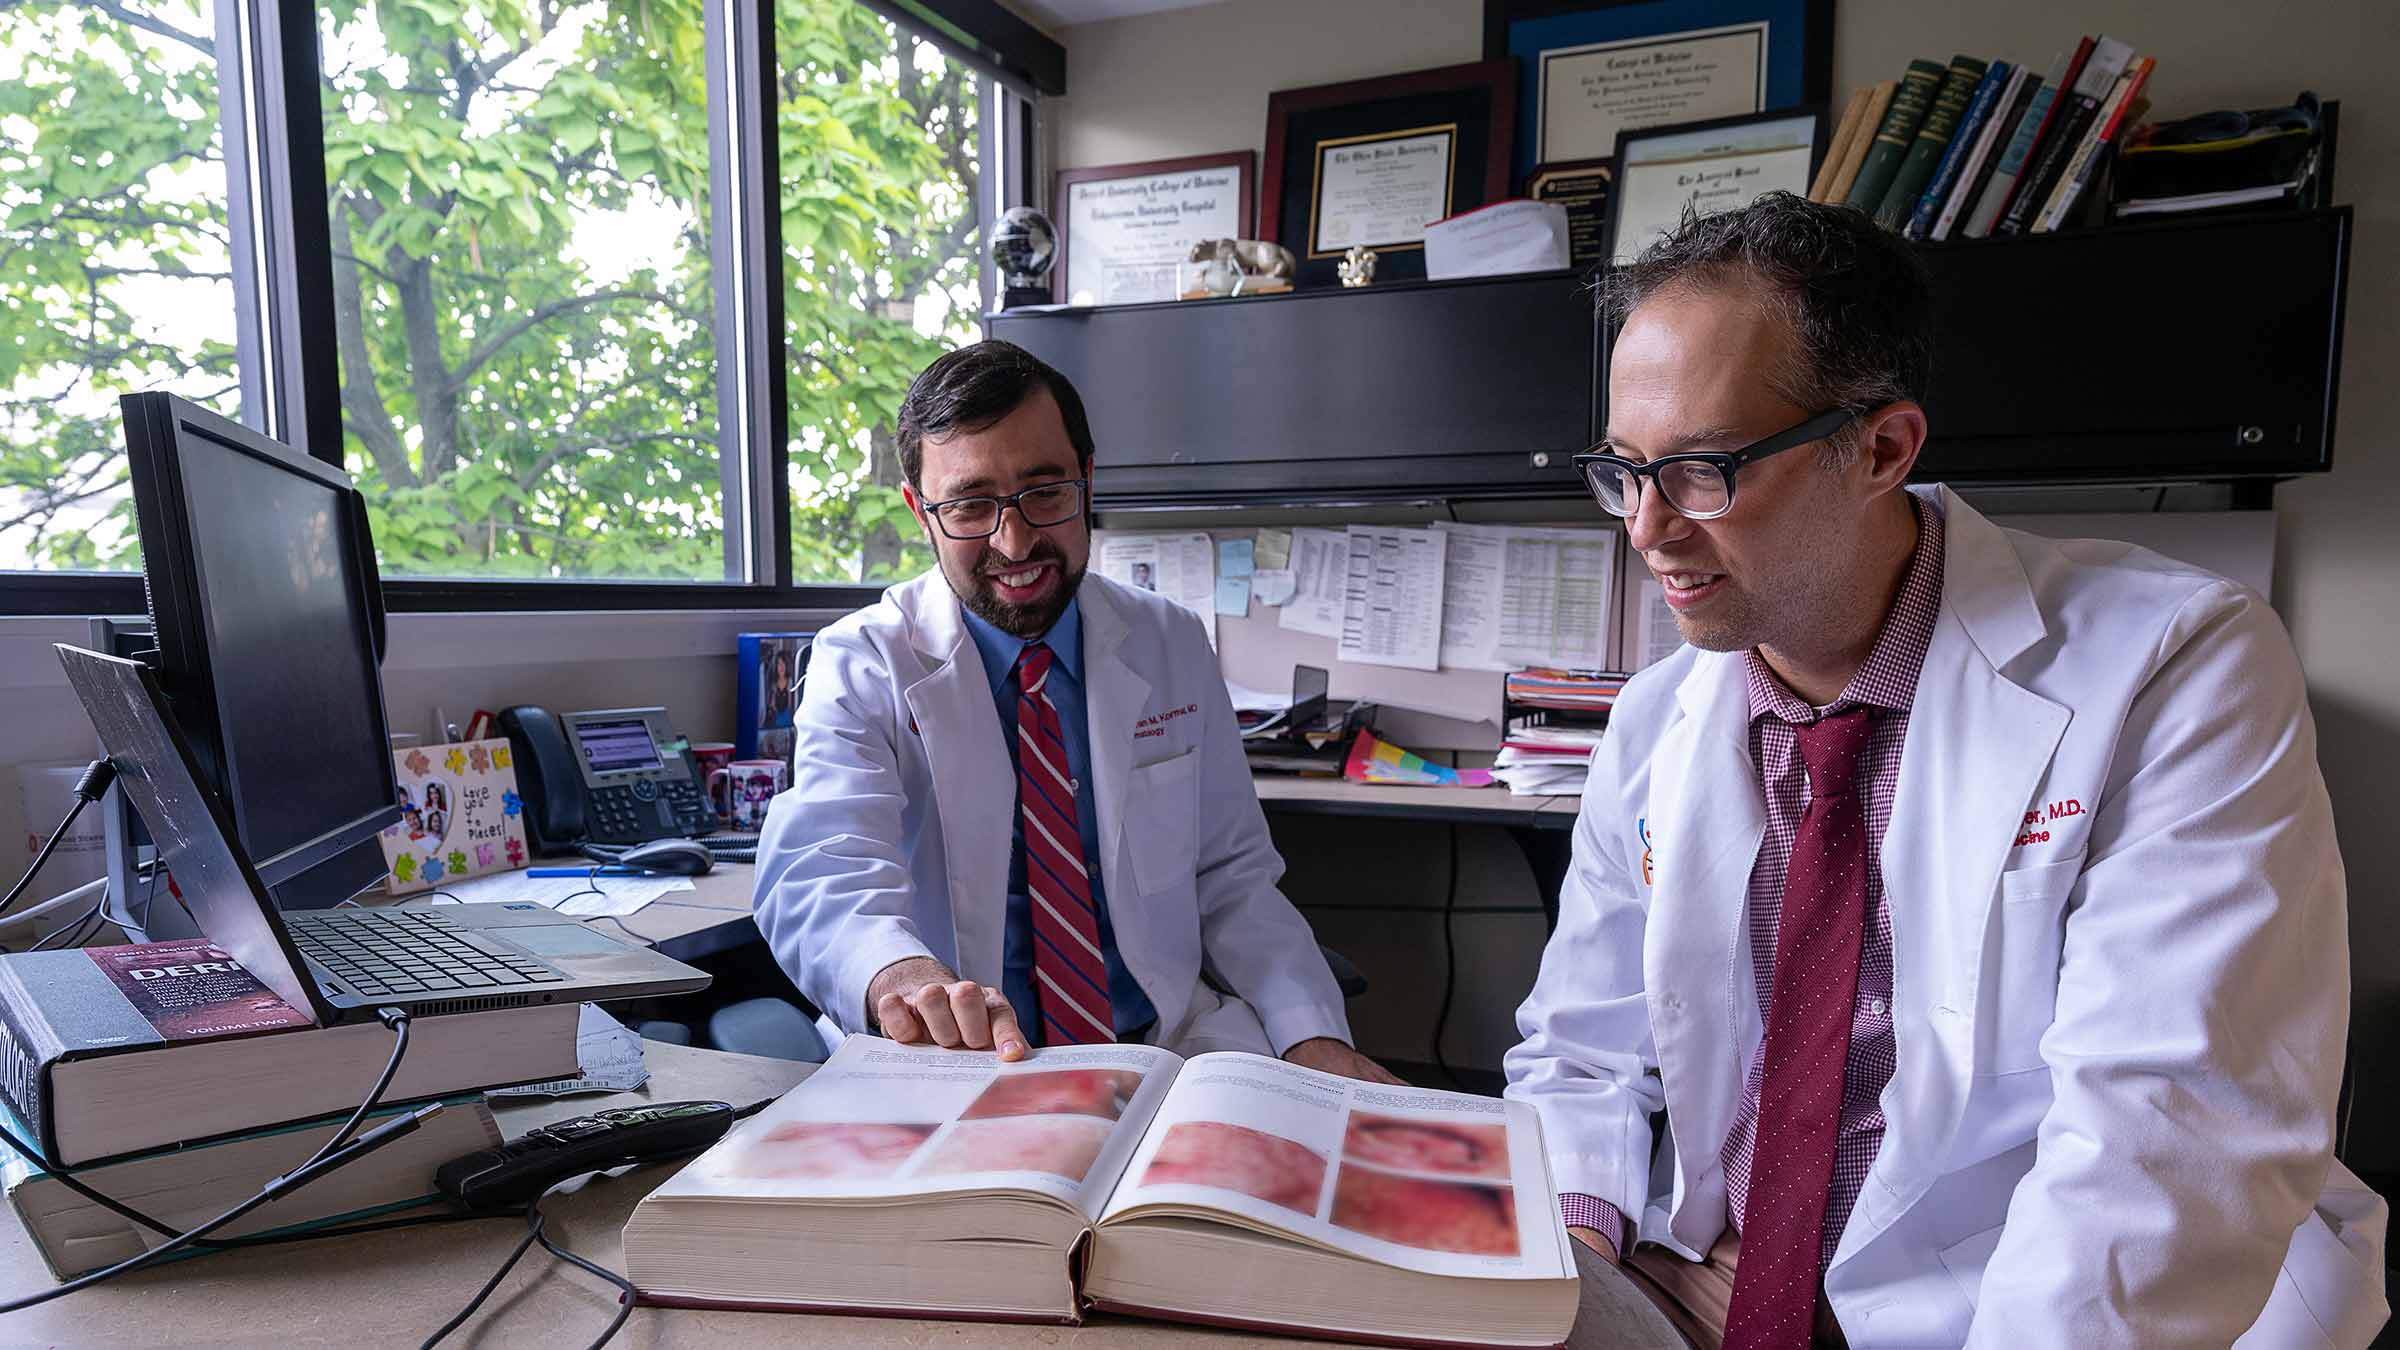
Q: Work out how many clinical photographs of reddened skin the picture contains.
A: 6